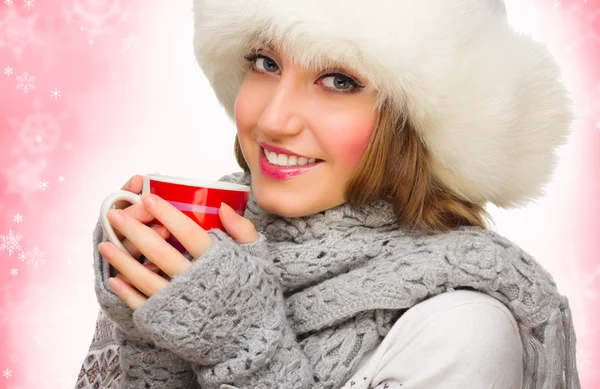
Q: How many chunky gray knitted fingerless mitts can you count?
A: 2